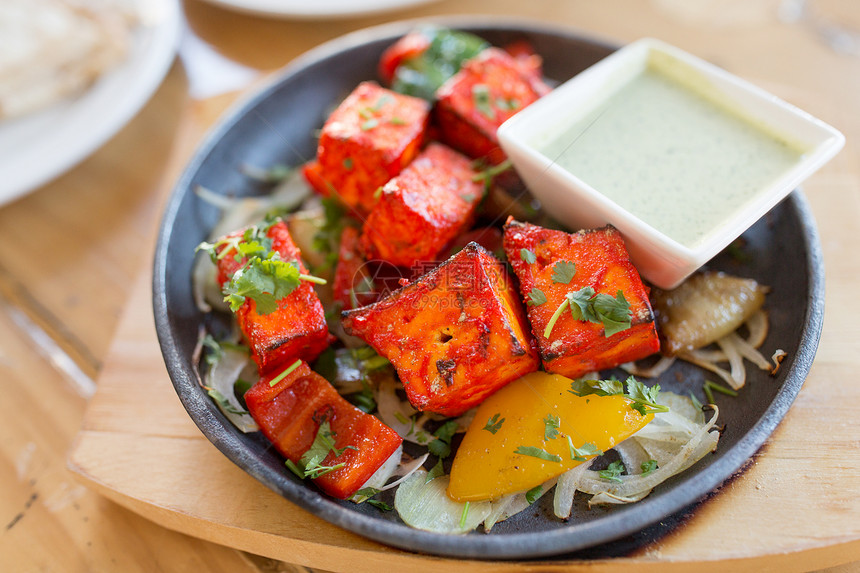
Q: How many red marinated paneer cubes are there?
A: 6